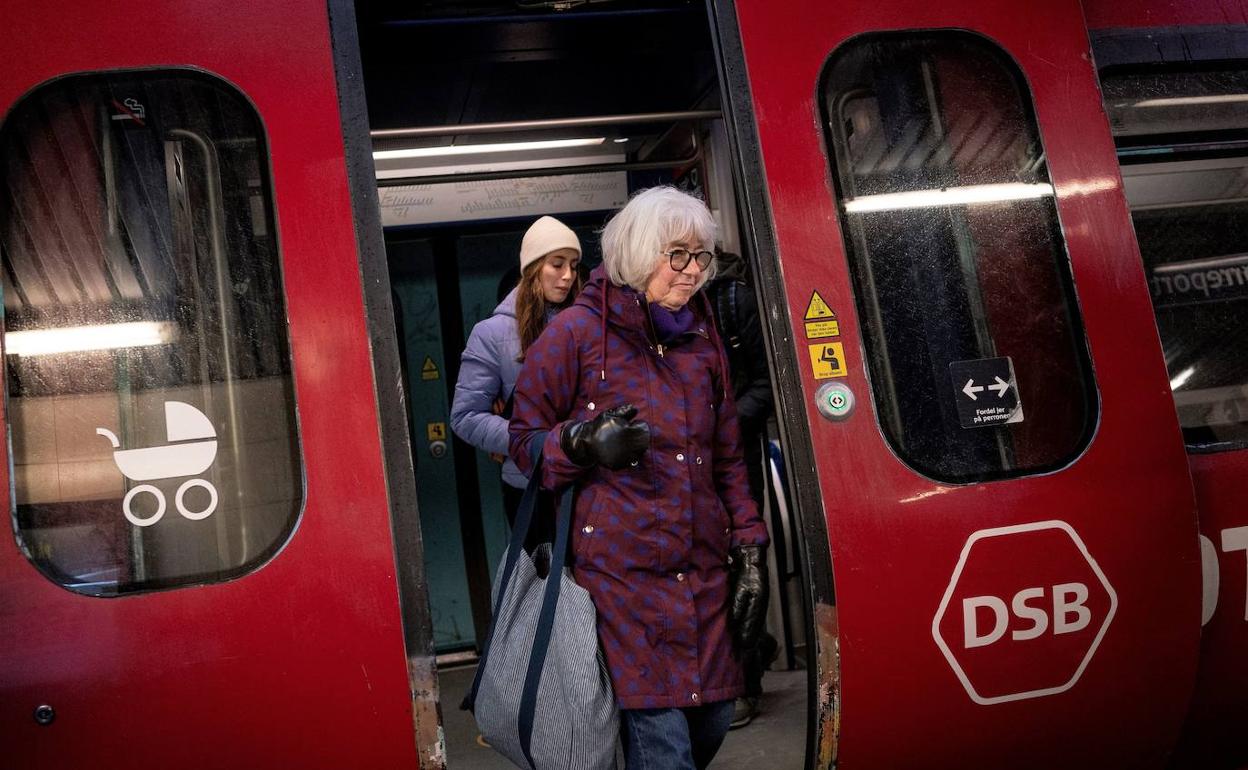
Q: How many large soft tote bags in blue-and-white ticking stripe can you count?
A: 1